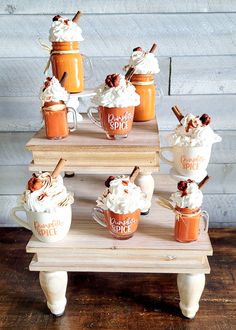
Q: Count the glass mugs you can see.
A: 6